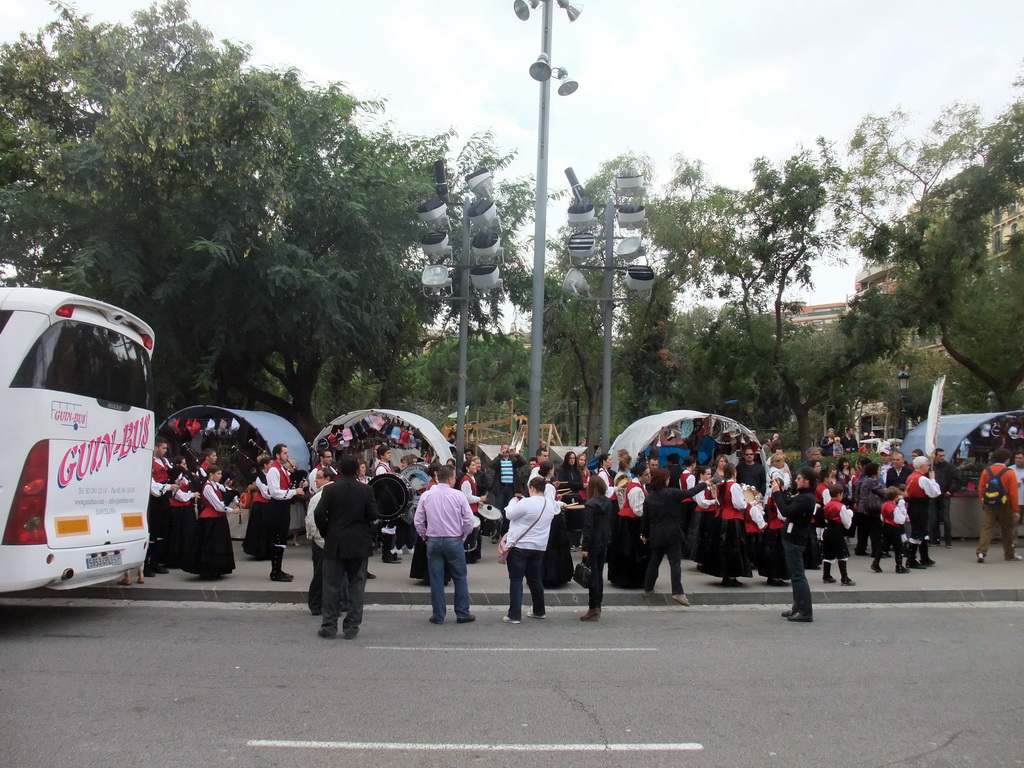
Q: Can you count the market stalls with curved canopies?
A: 4